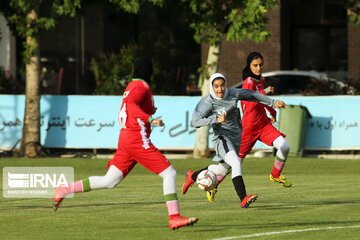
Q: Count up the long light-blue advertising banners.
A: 1